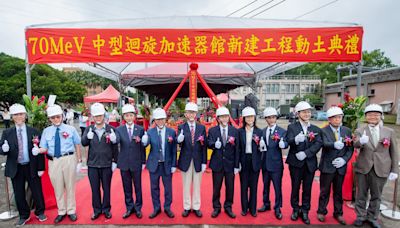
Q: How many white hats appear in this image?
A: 12